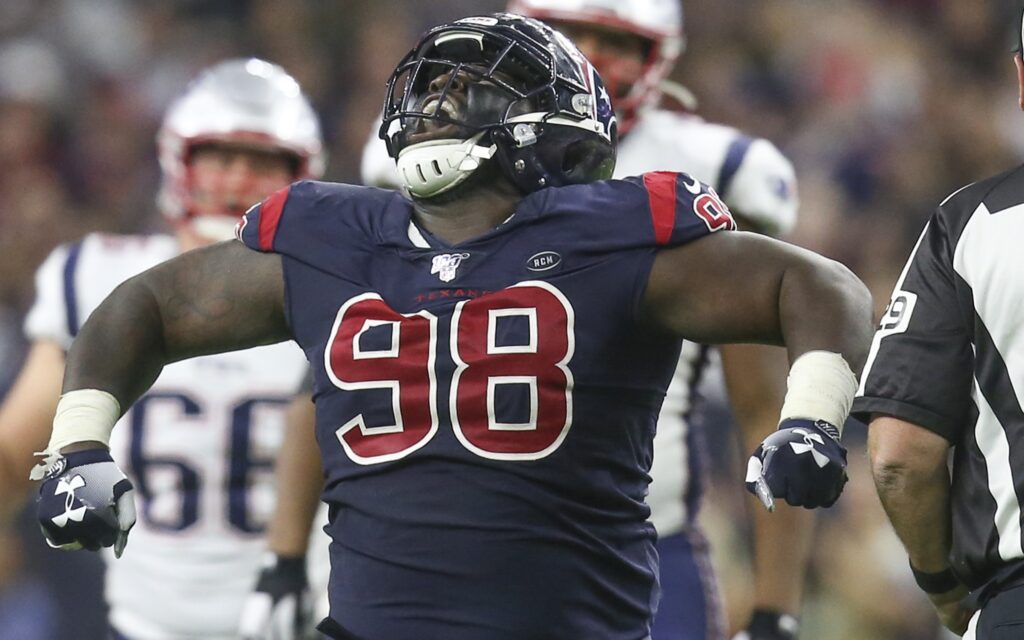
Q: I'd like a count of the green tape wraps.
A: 0